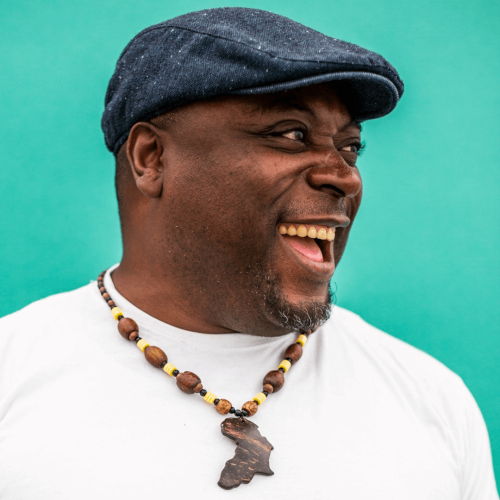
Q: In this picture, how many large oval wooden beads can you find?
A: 5